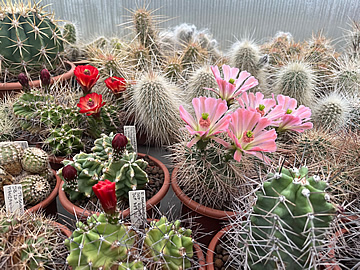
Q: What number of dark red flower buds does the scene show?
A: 4